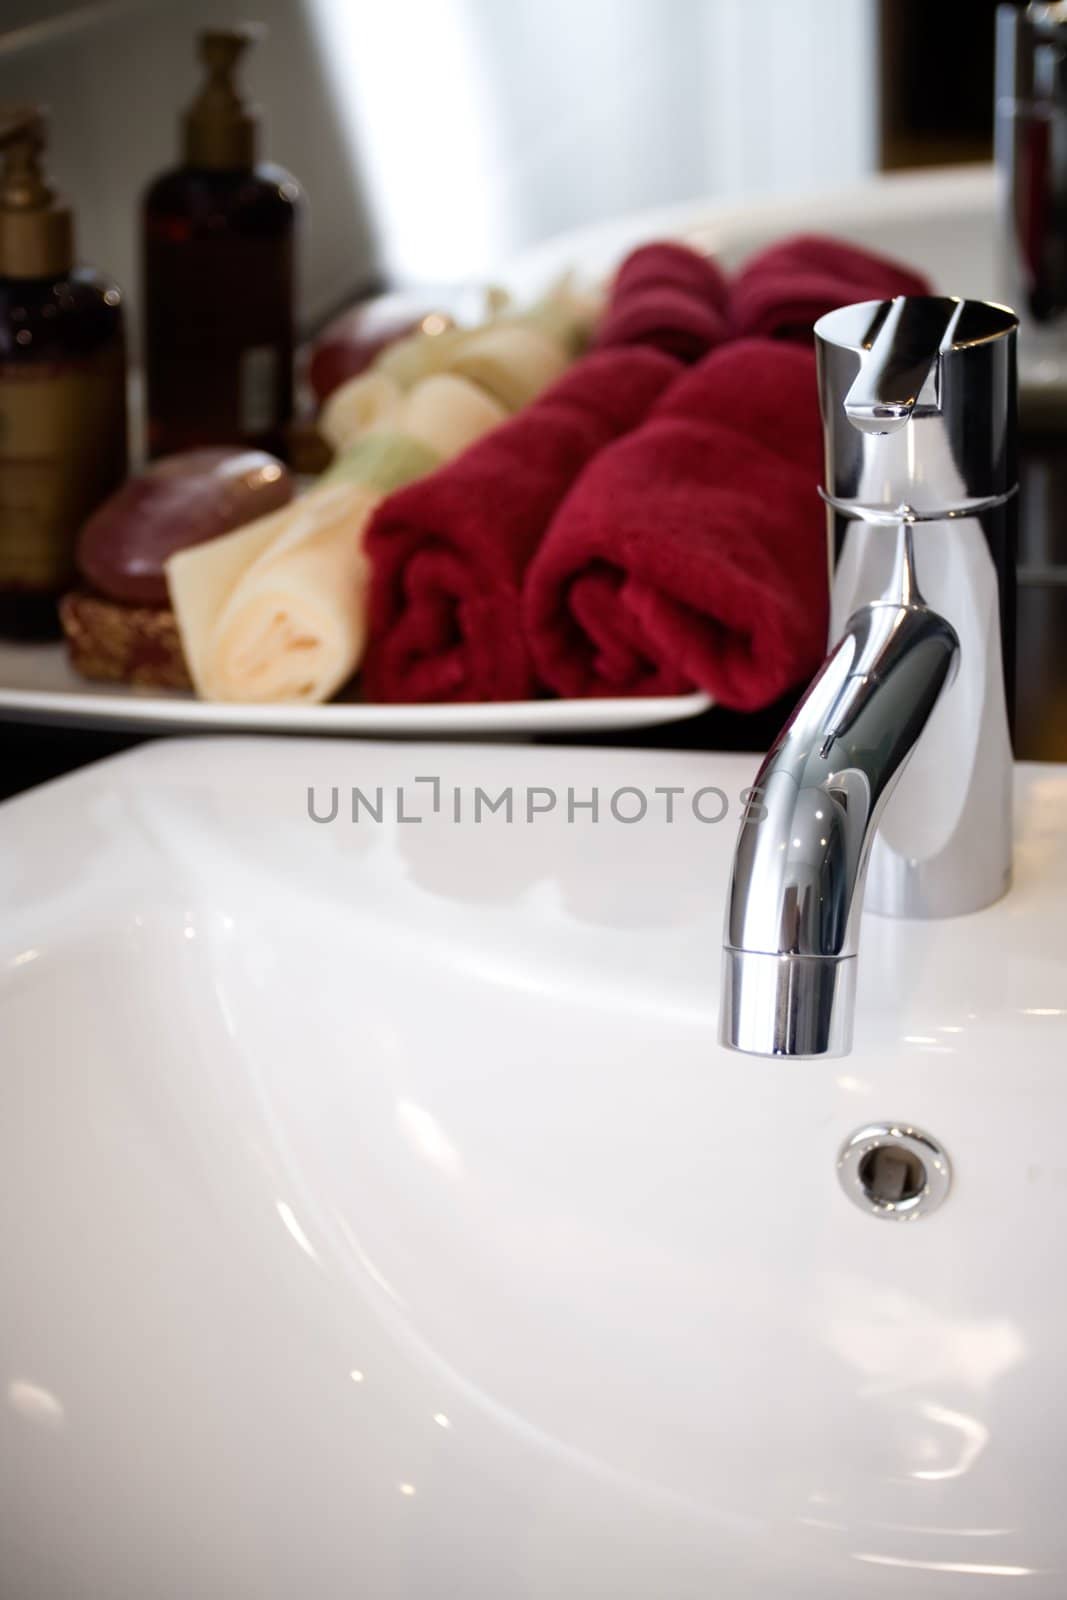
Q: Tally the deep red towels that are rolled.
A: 4